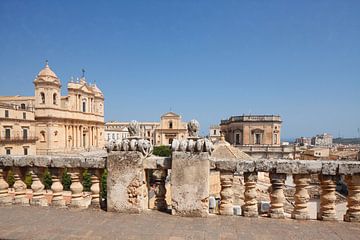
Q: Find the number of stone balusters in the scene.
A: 13